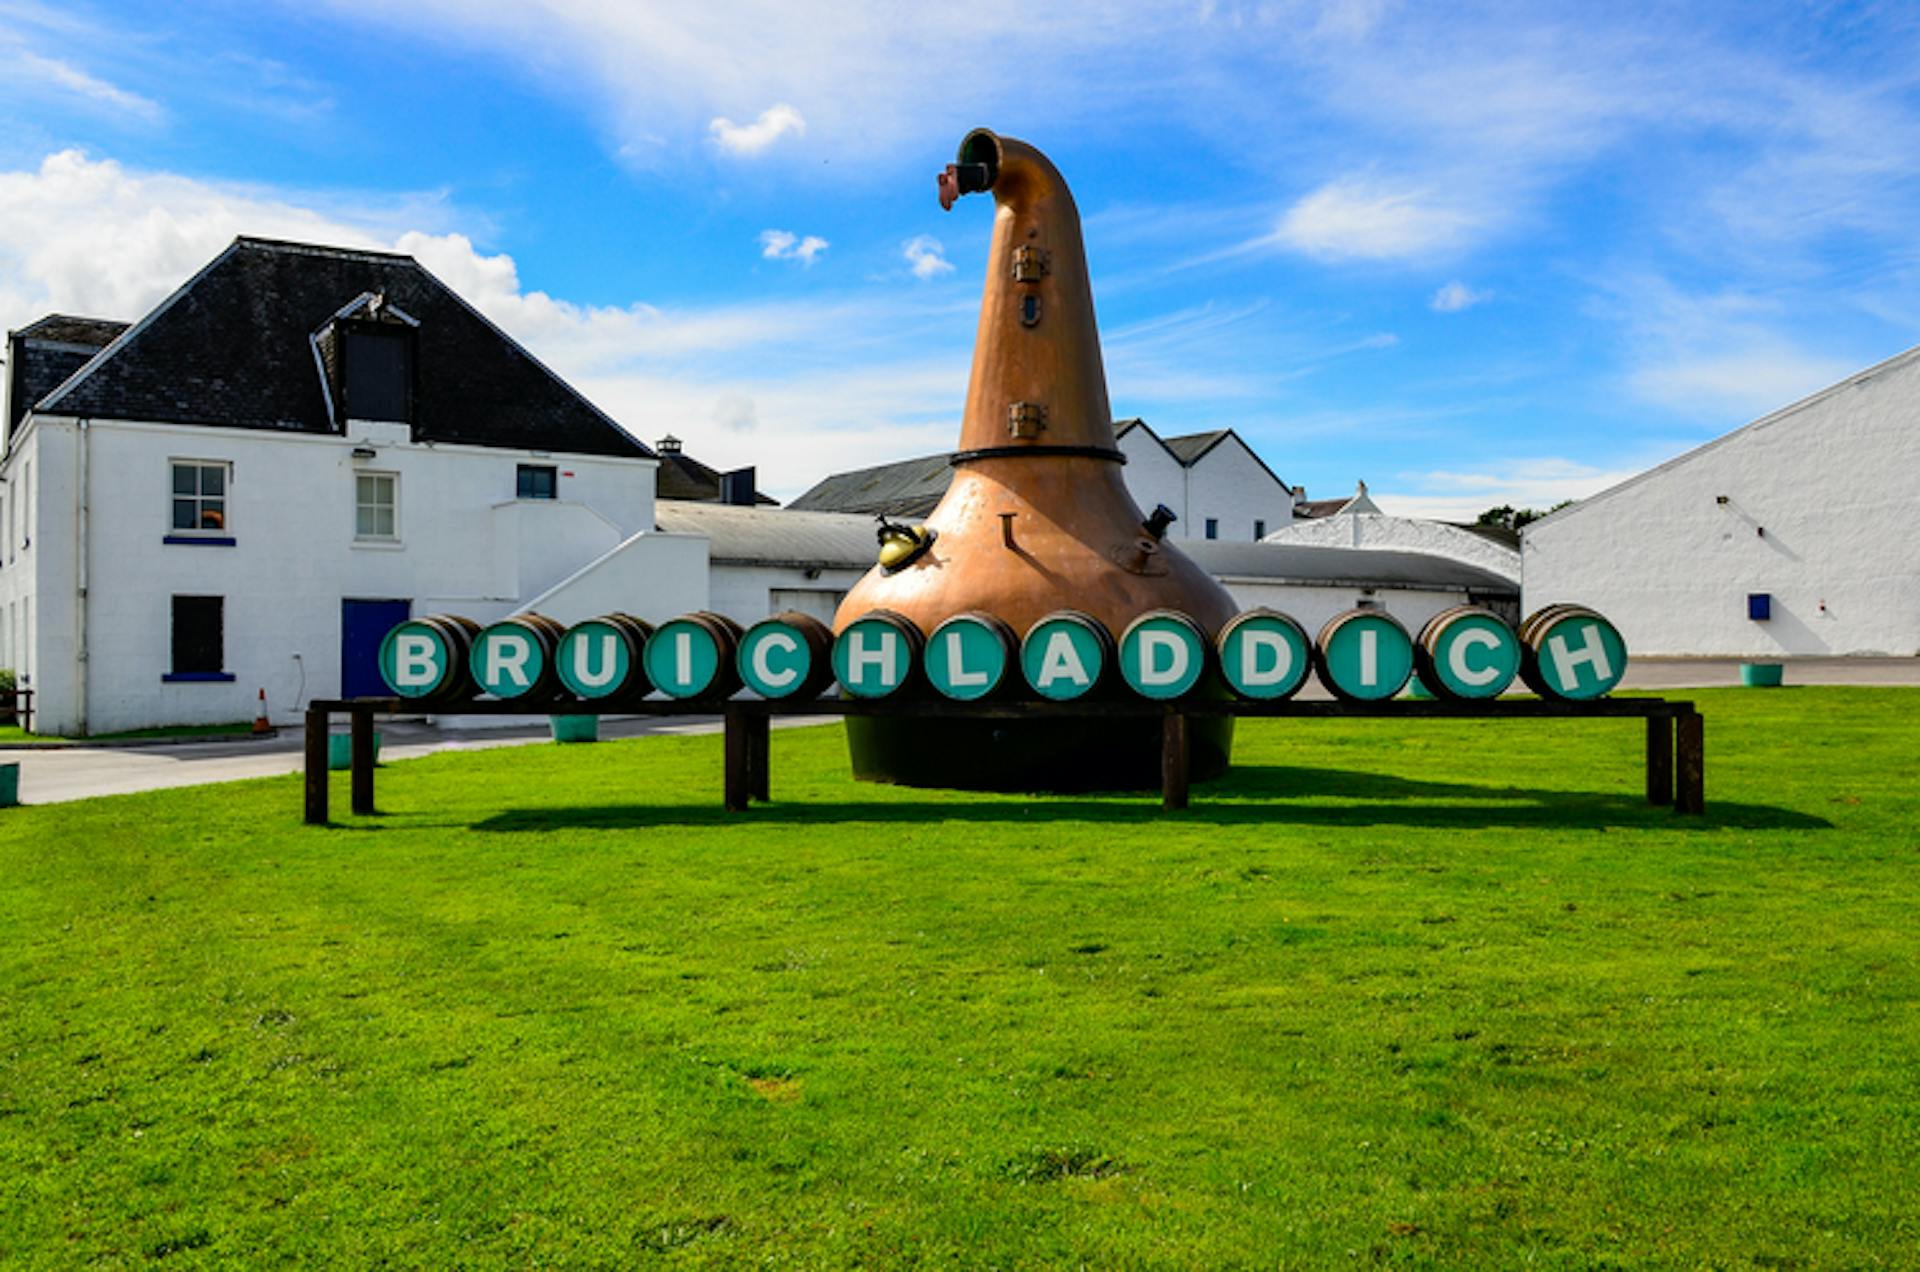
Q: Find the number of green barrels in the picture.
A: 13